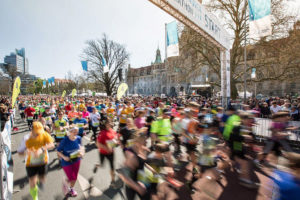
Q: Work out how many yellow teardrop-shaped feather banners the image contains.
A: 4